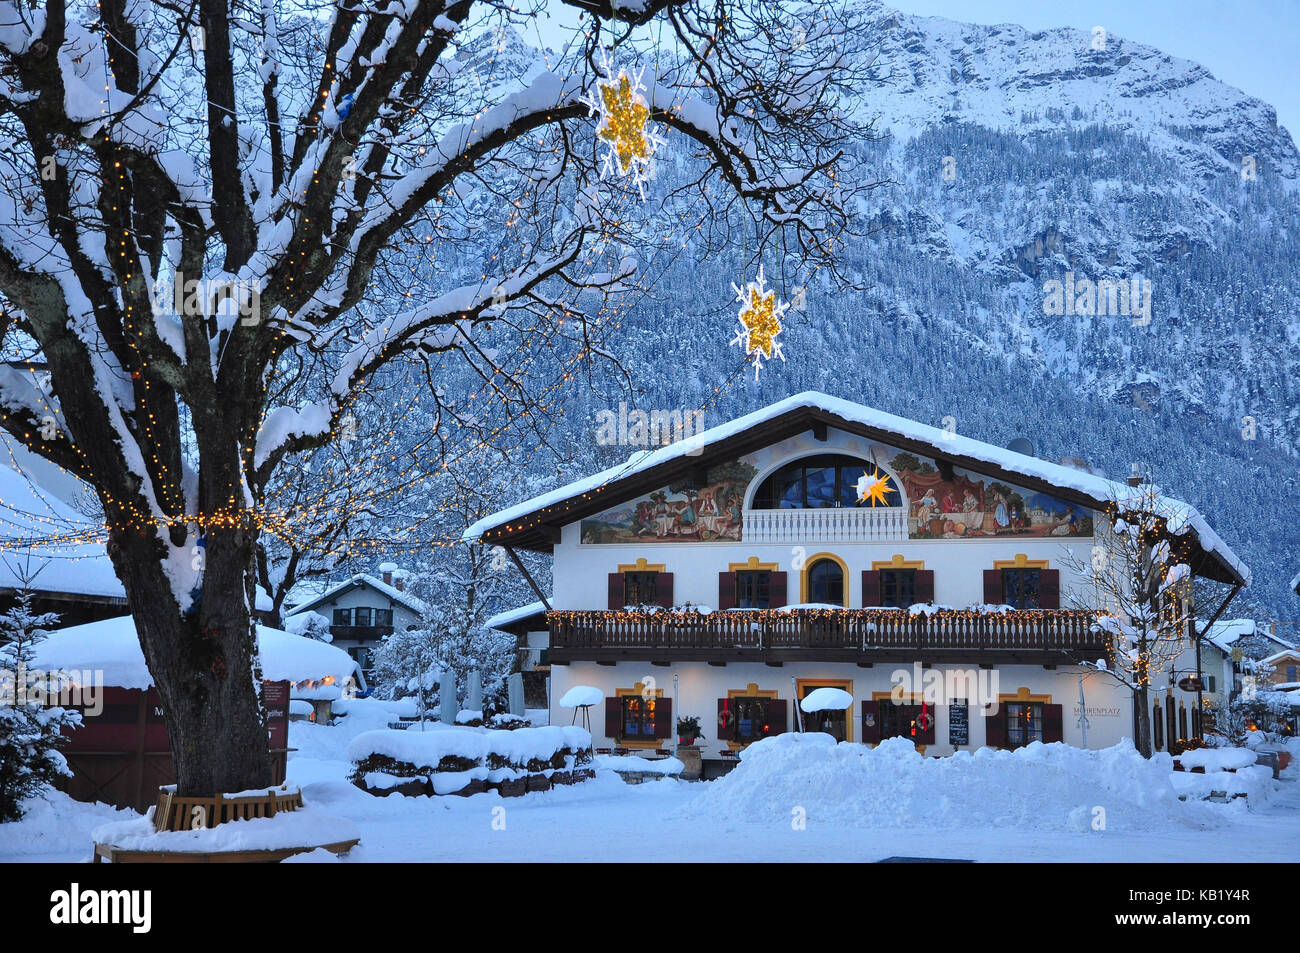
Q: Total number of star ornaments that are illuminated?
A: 3